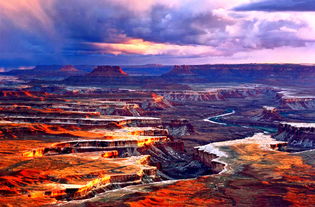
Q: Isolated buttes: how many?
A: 2